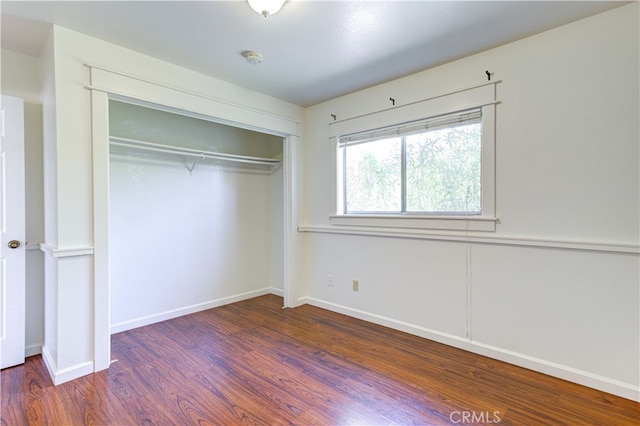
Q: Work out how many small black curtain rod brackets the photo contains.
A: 3